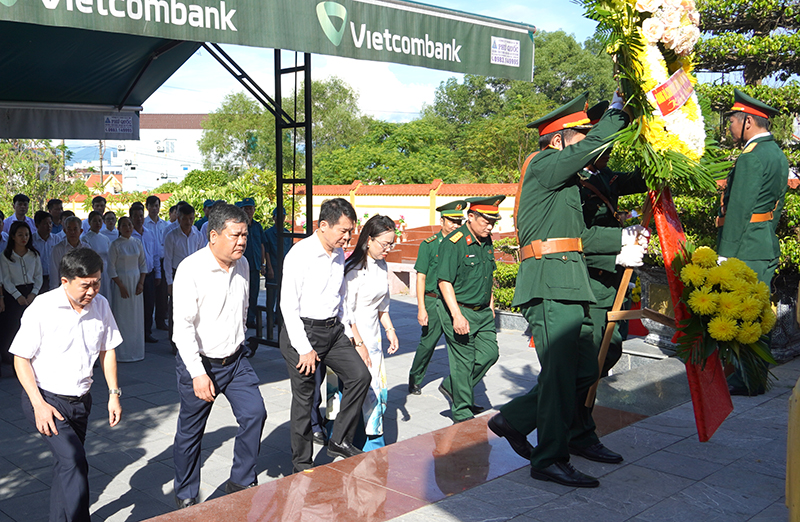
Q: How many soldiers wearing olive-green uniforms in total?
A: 5